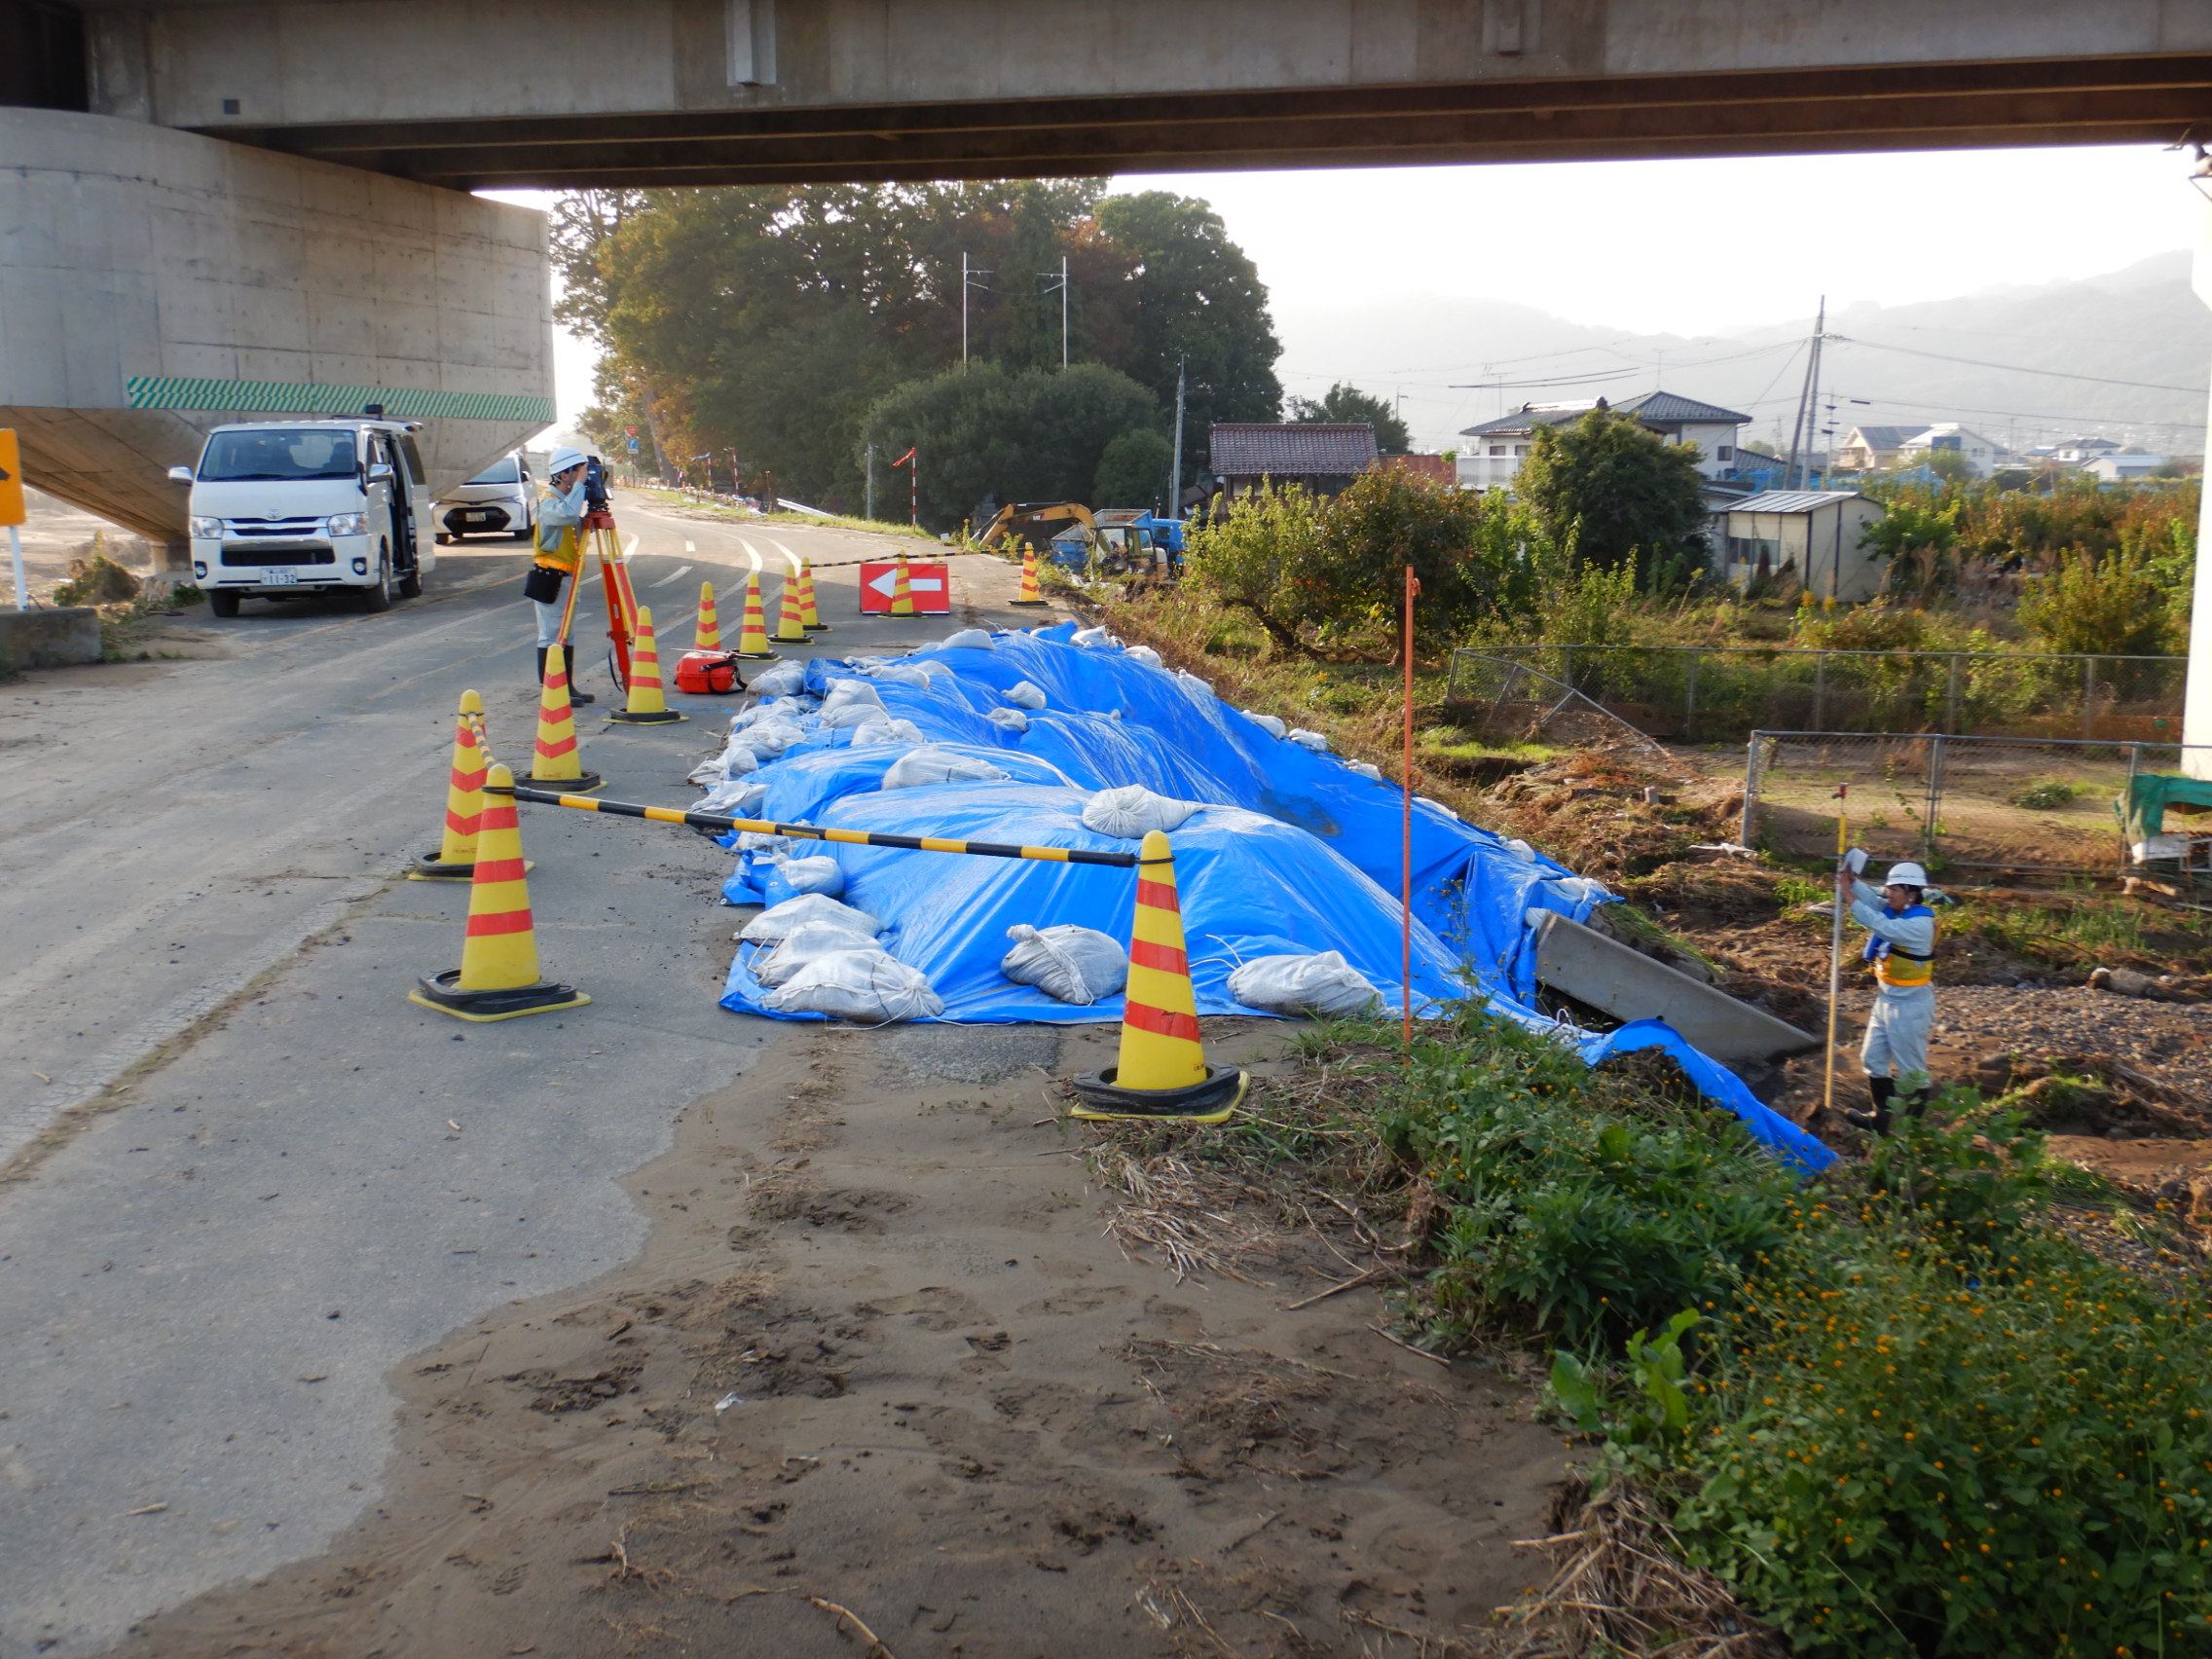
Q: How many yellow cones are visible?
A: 11